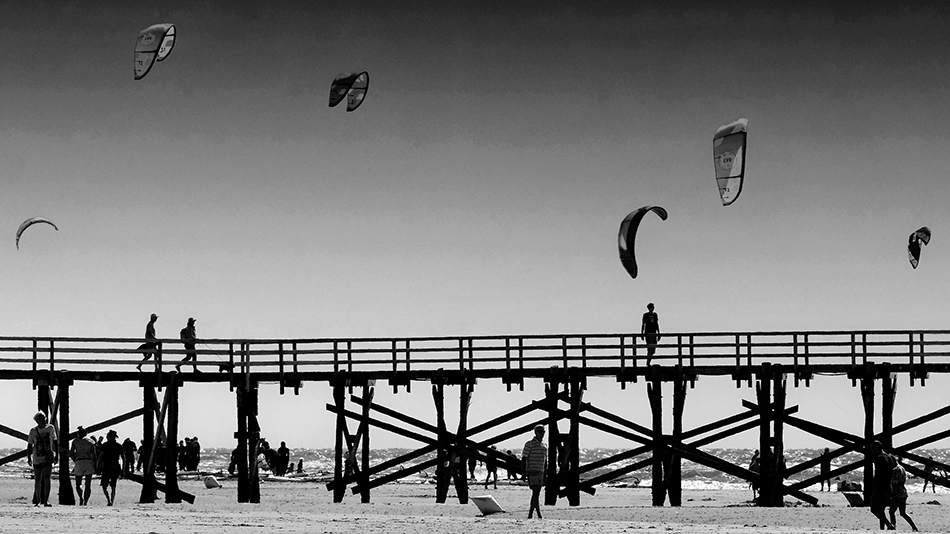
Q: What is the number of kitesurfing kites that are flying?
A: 6